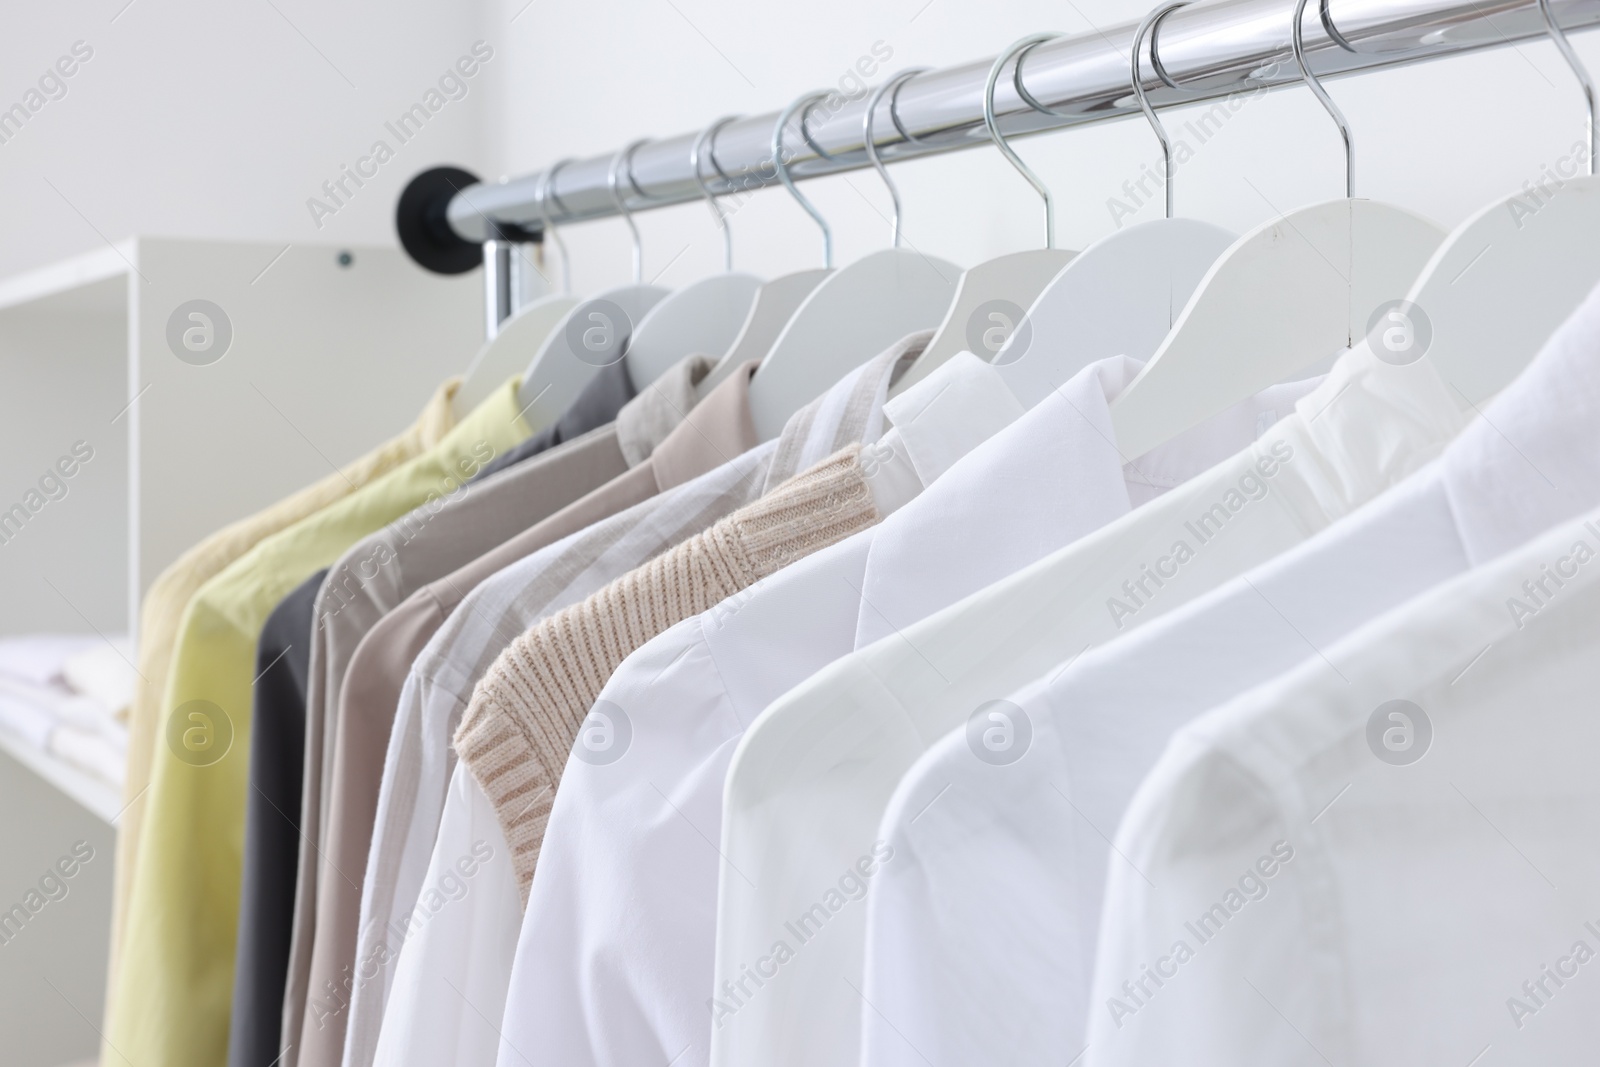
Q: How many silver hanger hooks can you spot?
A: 9